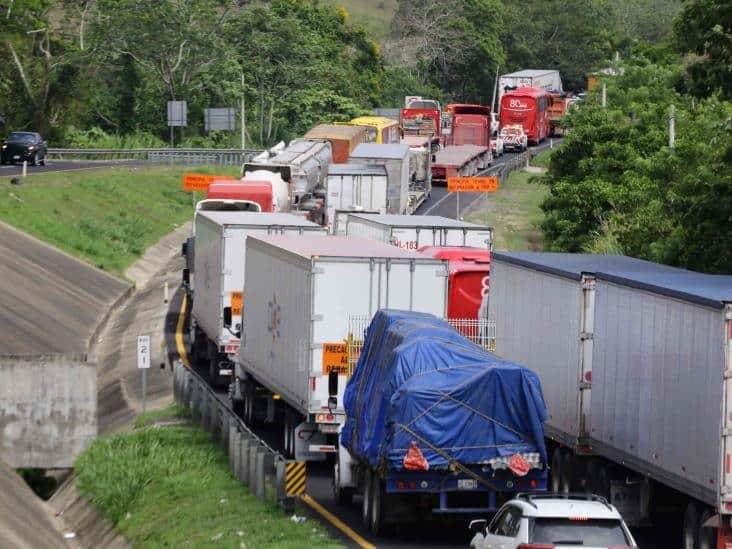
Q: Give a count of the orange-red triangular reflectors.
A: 2